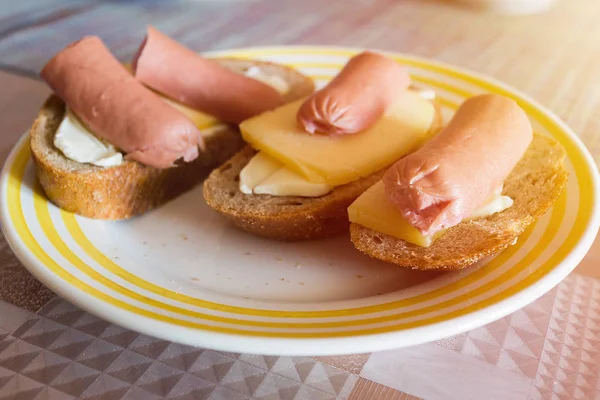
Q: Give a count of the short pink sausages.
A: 4